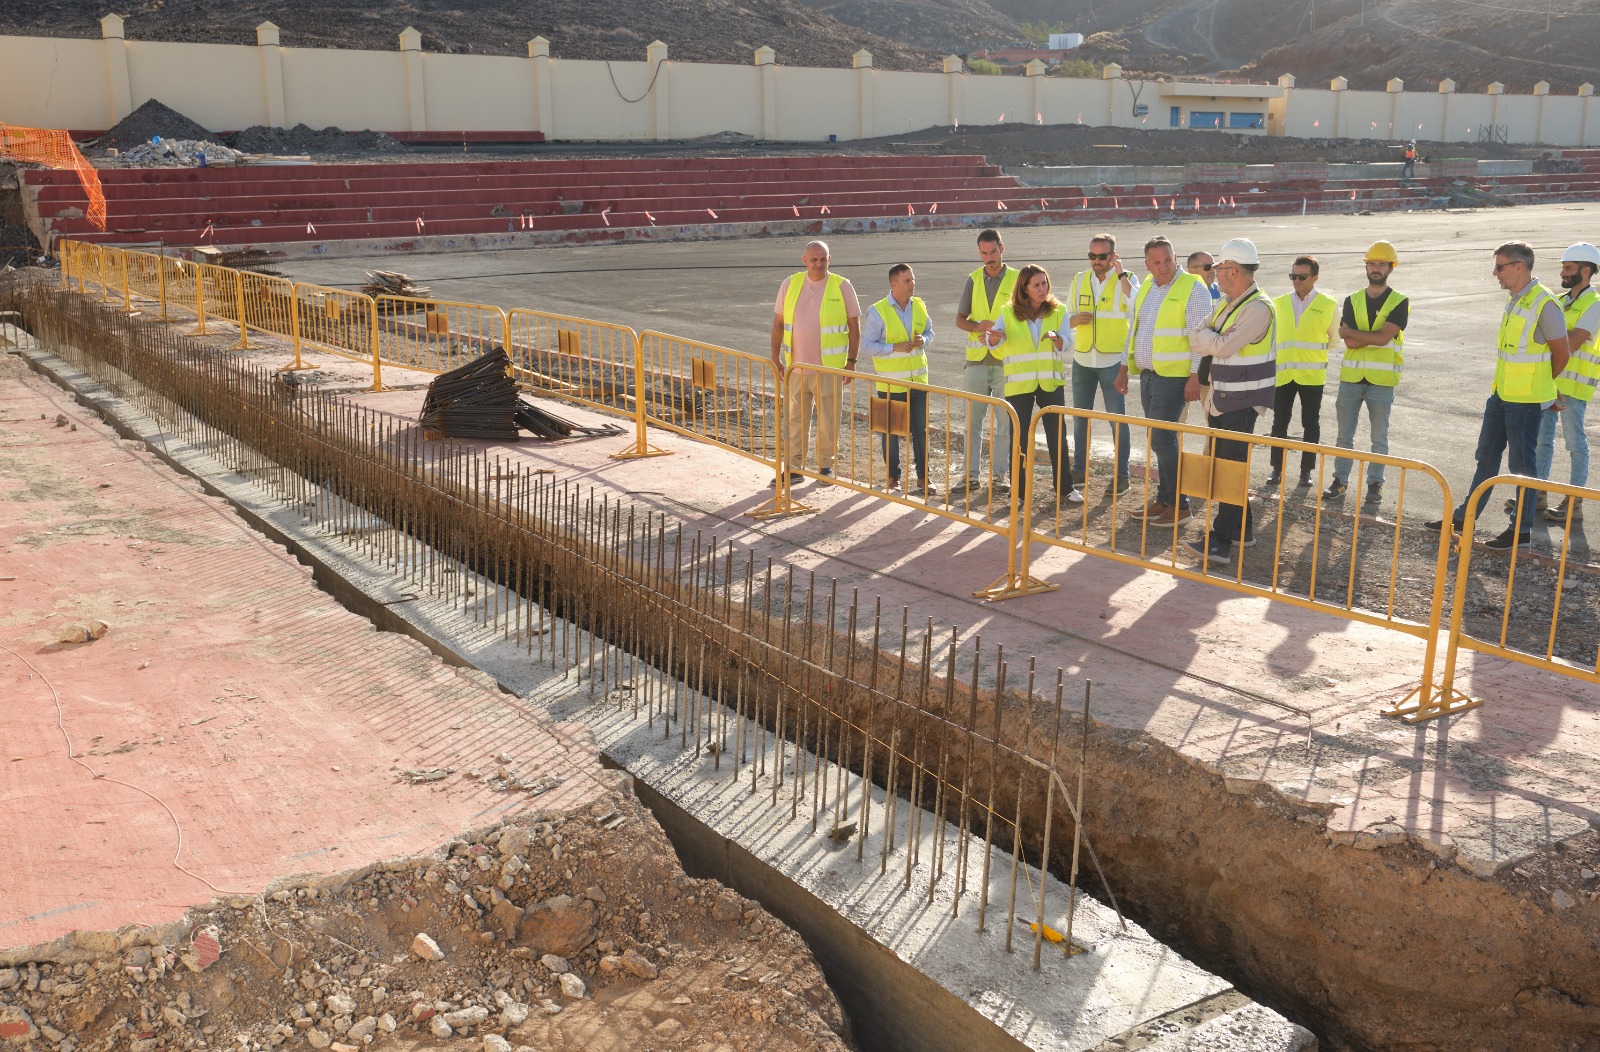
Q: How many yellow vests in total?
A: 11